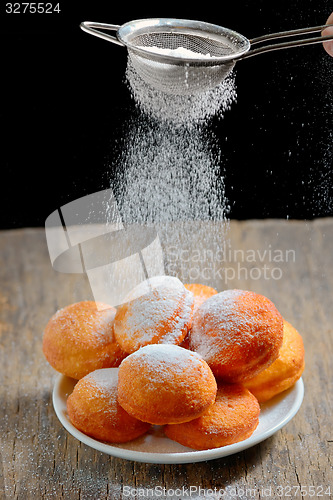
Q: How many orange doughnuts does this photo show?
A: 8